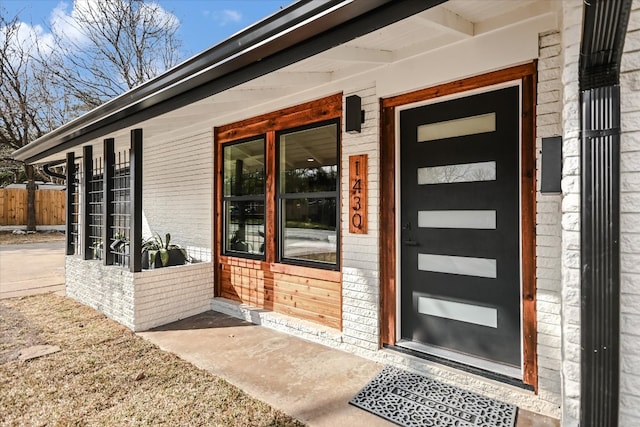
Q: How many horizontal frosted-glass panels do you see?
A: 5